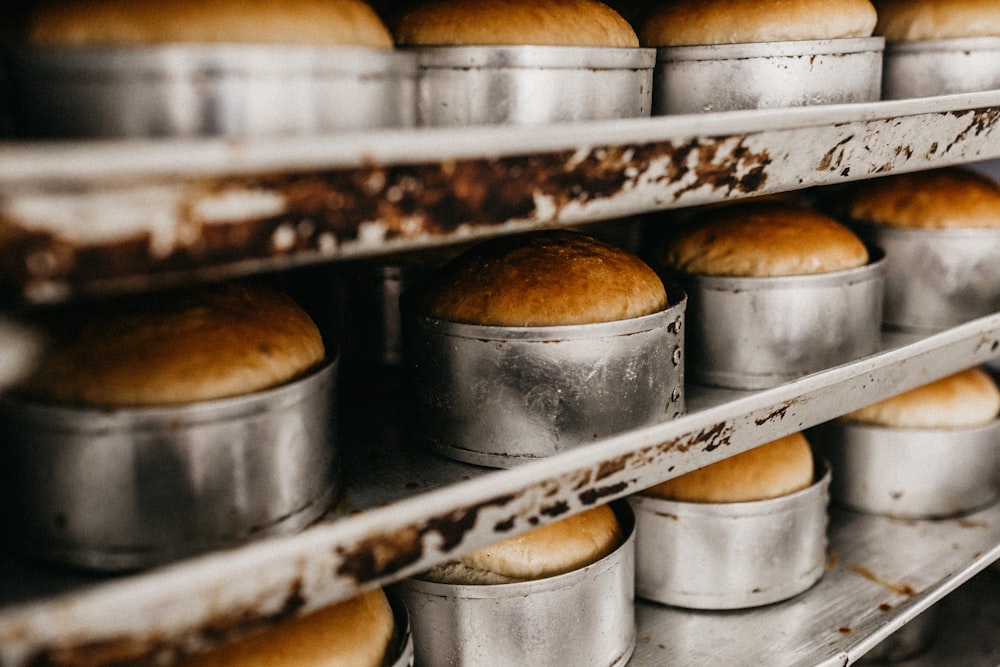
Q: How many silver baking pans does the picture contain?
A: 12